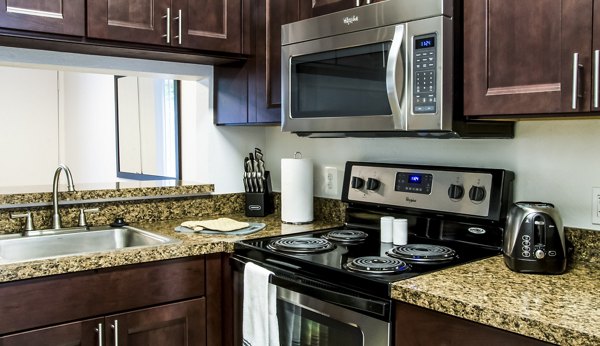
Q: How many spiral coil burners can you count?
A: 4